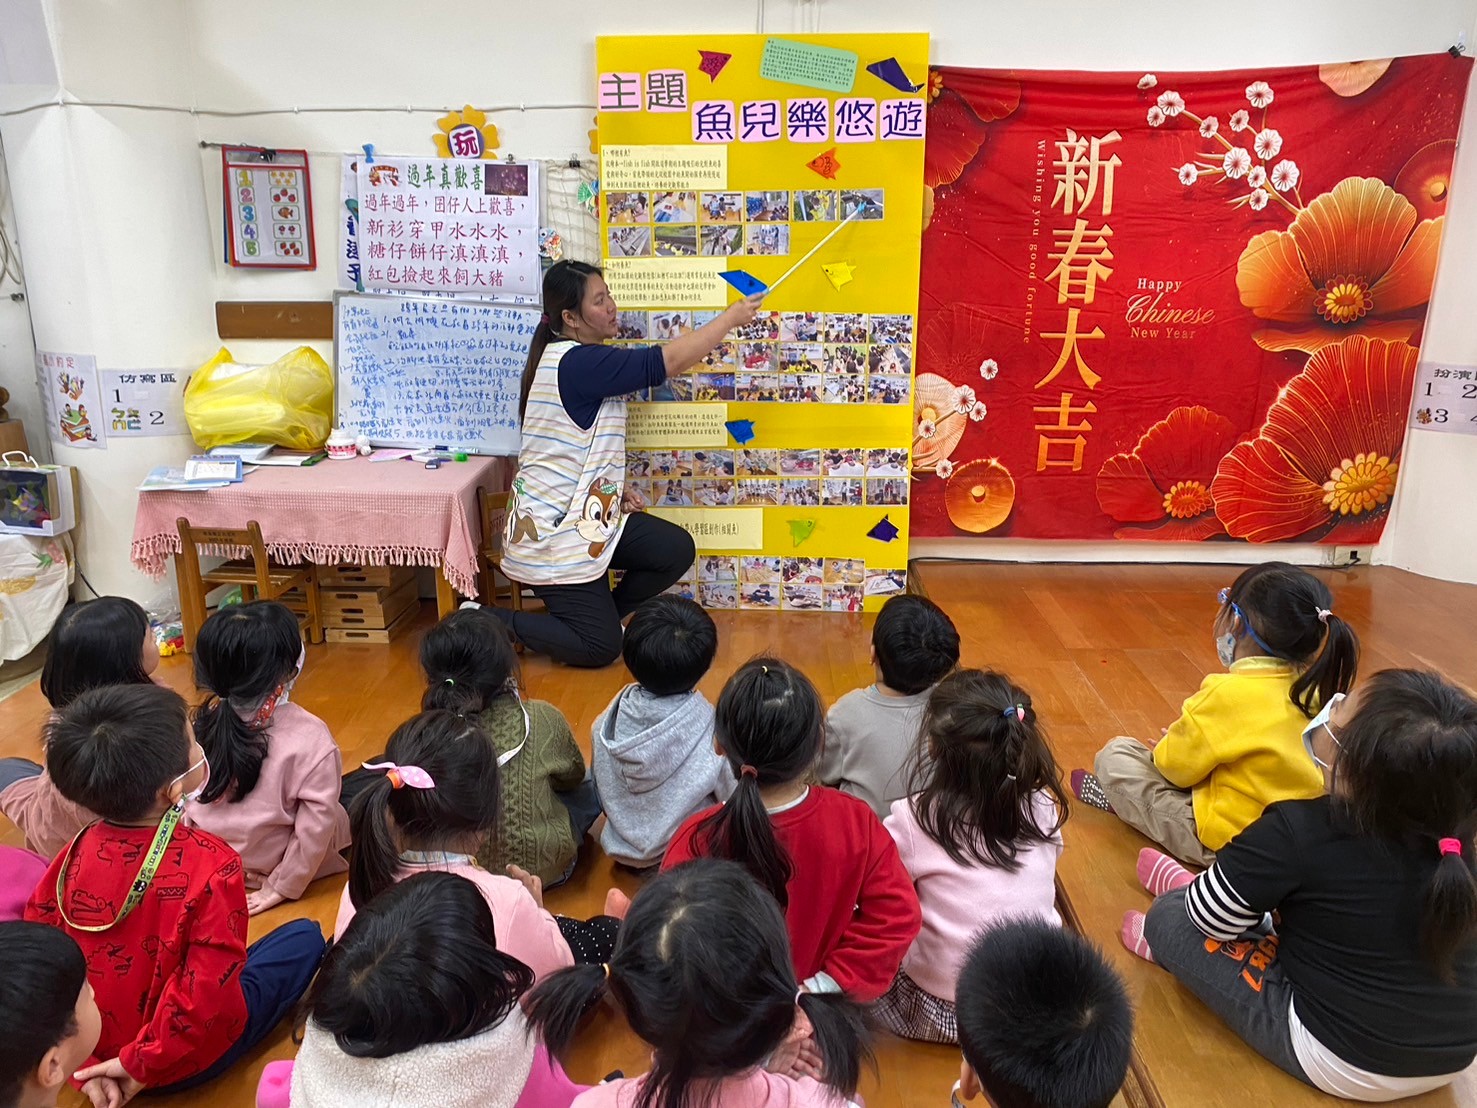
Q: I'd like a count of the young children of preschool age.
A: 15